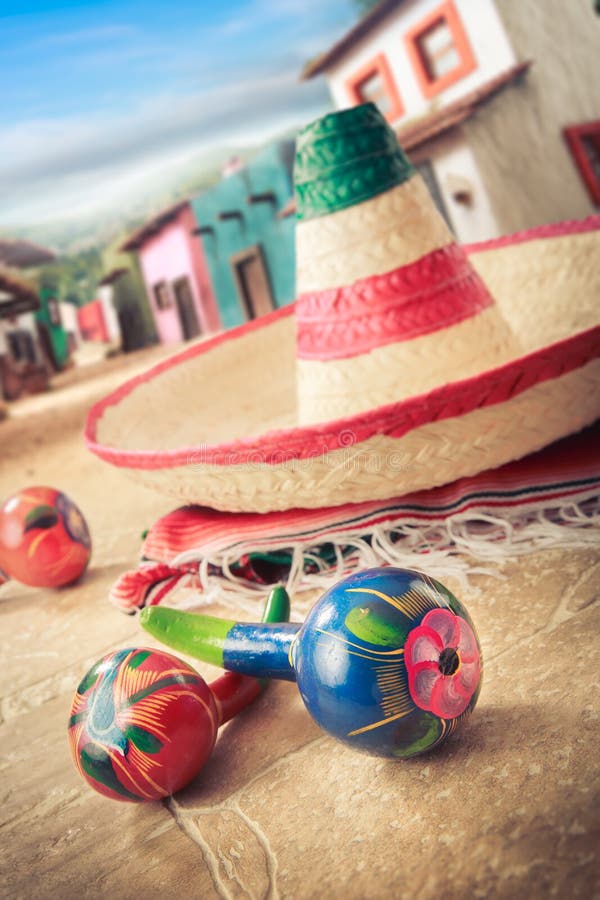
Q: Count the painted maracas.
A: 3